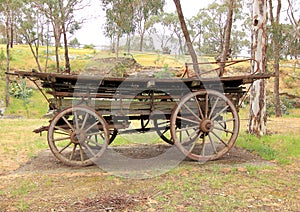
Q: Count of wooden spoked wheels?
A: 4